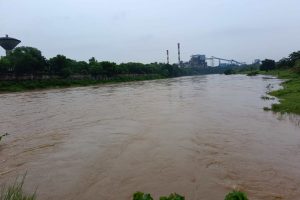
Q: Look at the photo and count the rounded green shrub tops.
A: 3